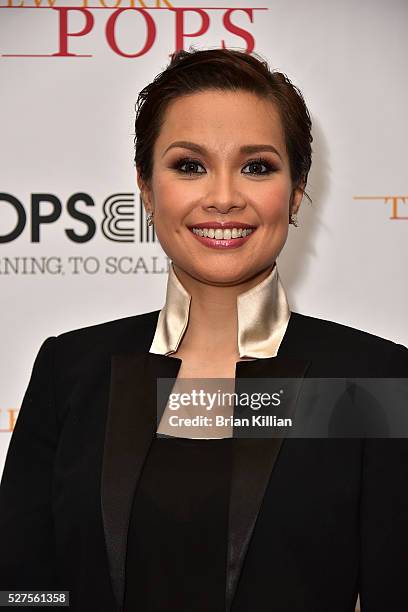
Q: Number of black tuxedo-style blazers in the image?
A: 1